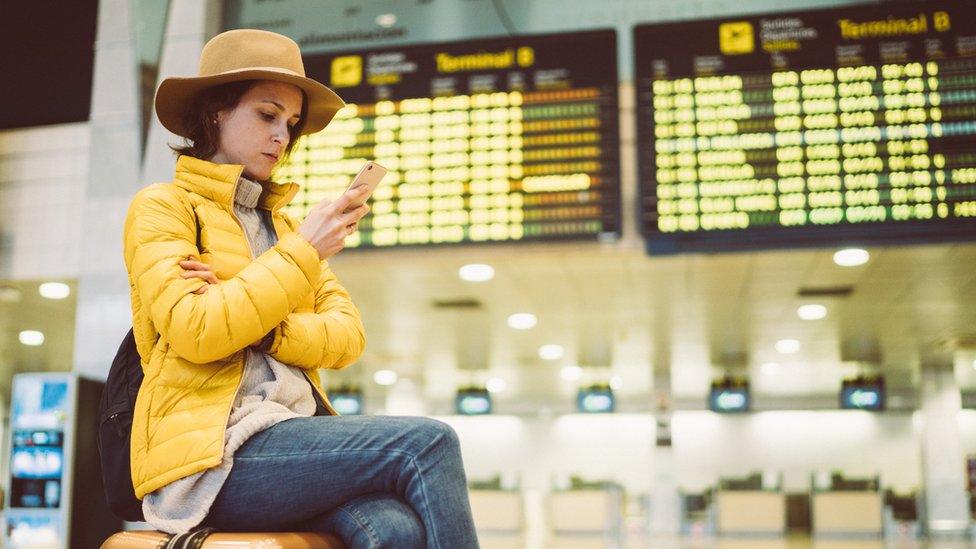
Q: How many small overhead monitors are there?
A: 5